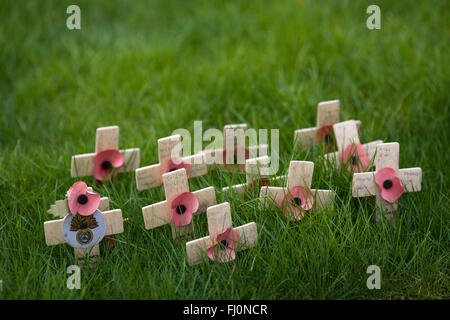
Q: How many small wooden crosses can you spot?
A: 11